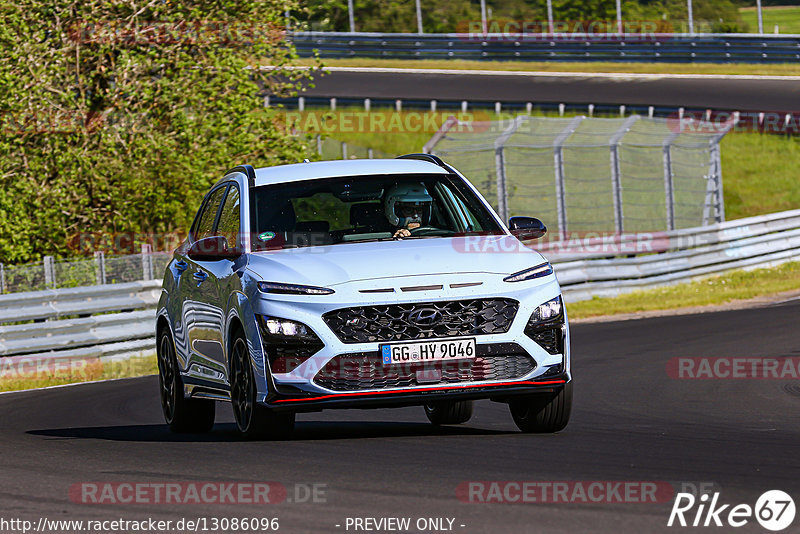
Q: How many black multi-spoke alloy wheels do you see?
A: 2